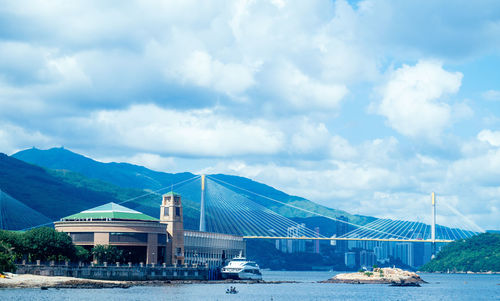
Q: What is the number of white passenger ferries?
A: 1